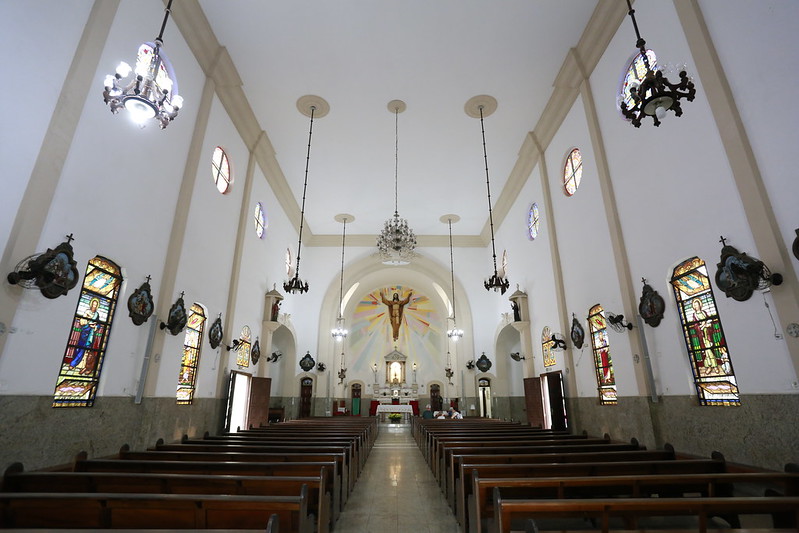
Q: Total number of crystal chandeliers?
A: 1